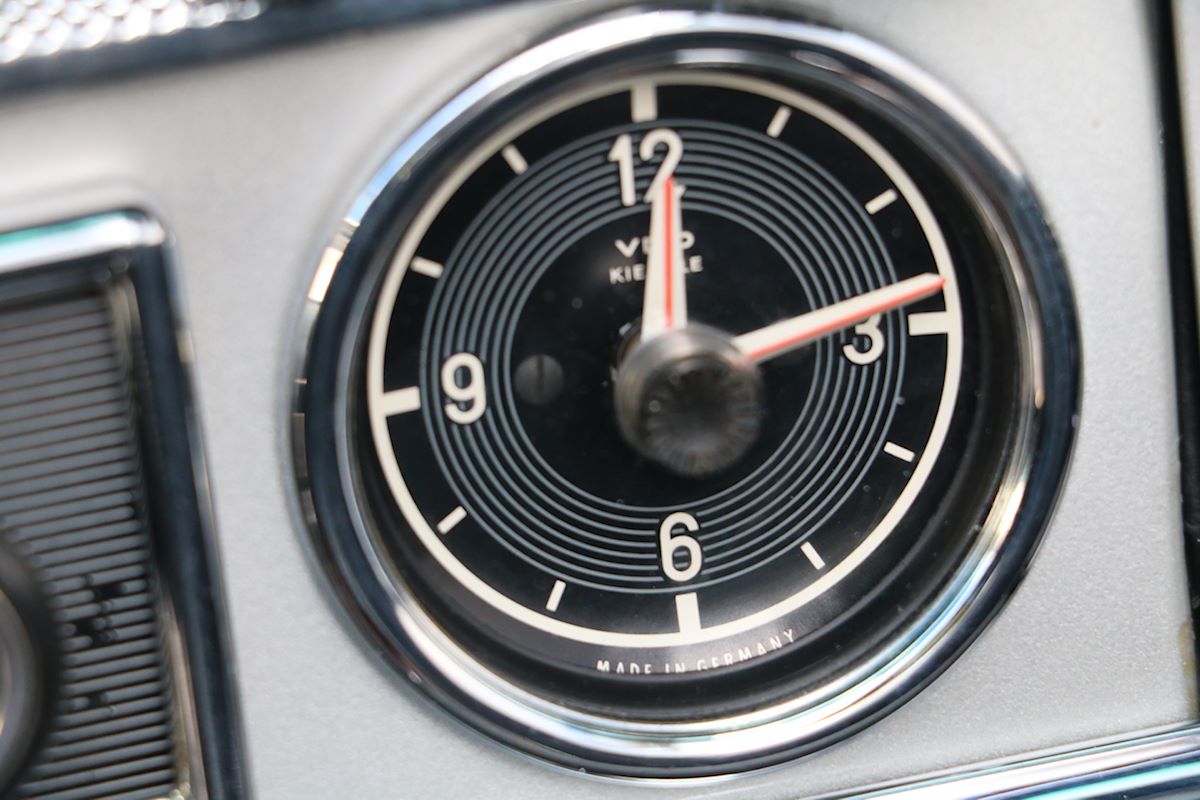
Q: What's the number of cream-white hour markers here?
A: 12